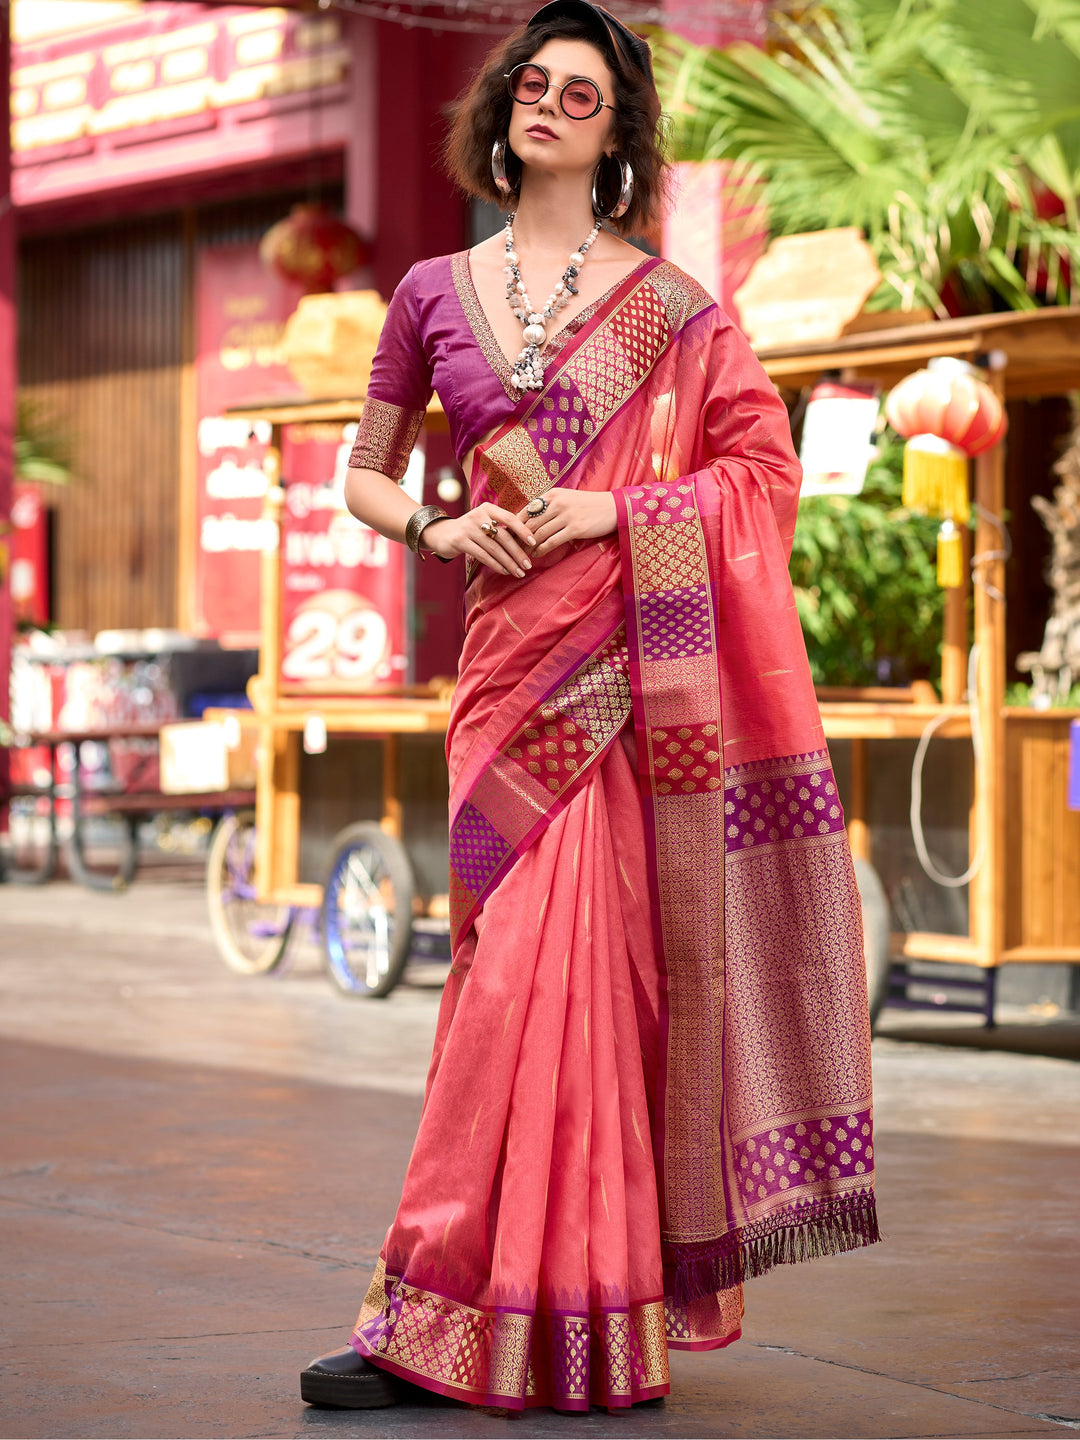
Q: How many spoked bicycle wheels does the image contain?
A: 2